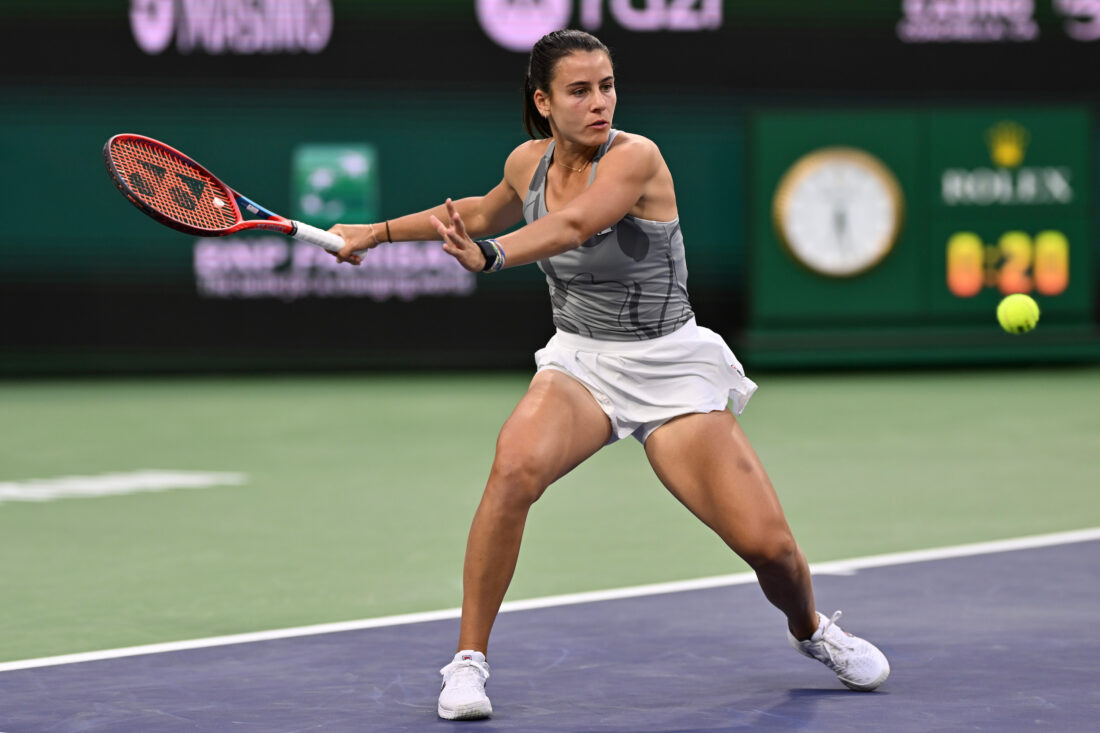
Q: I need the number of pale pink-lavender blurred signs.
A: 4